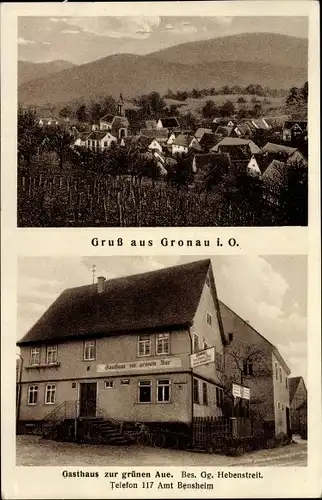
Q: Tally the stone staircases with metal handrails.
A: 1